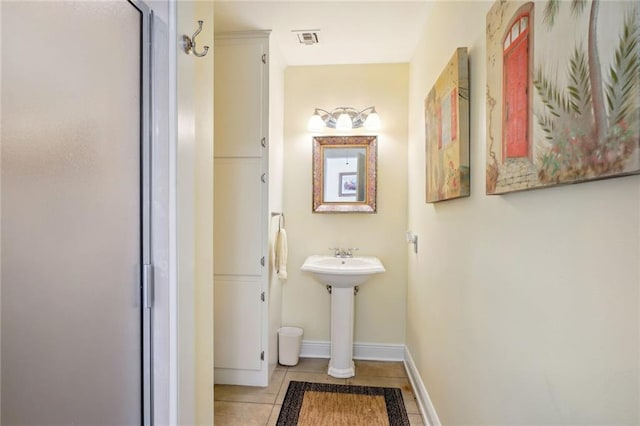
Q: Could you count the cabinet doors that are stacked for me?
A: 3